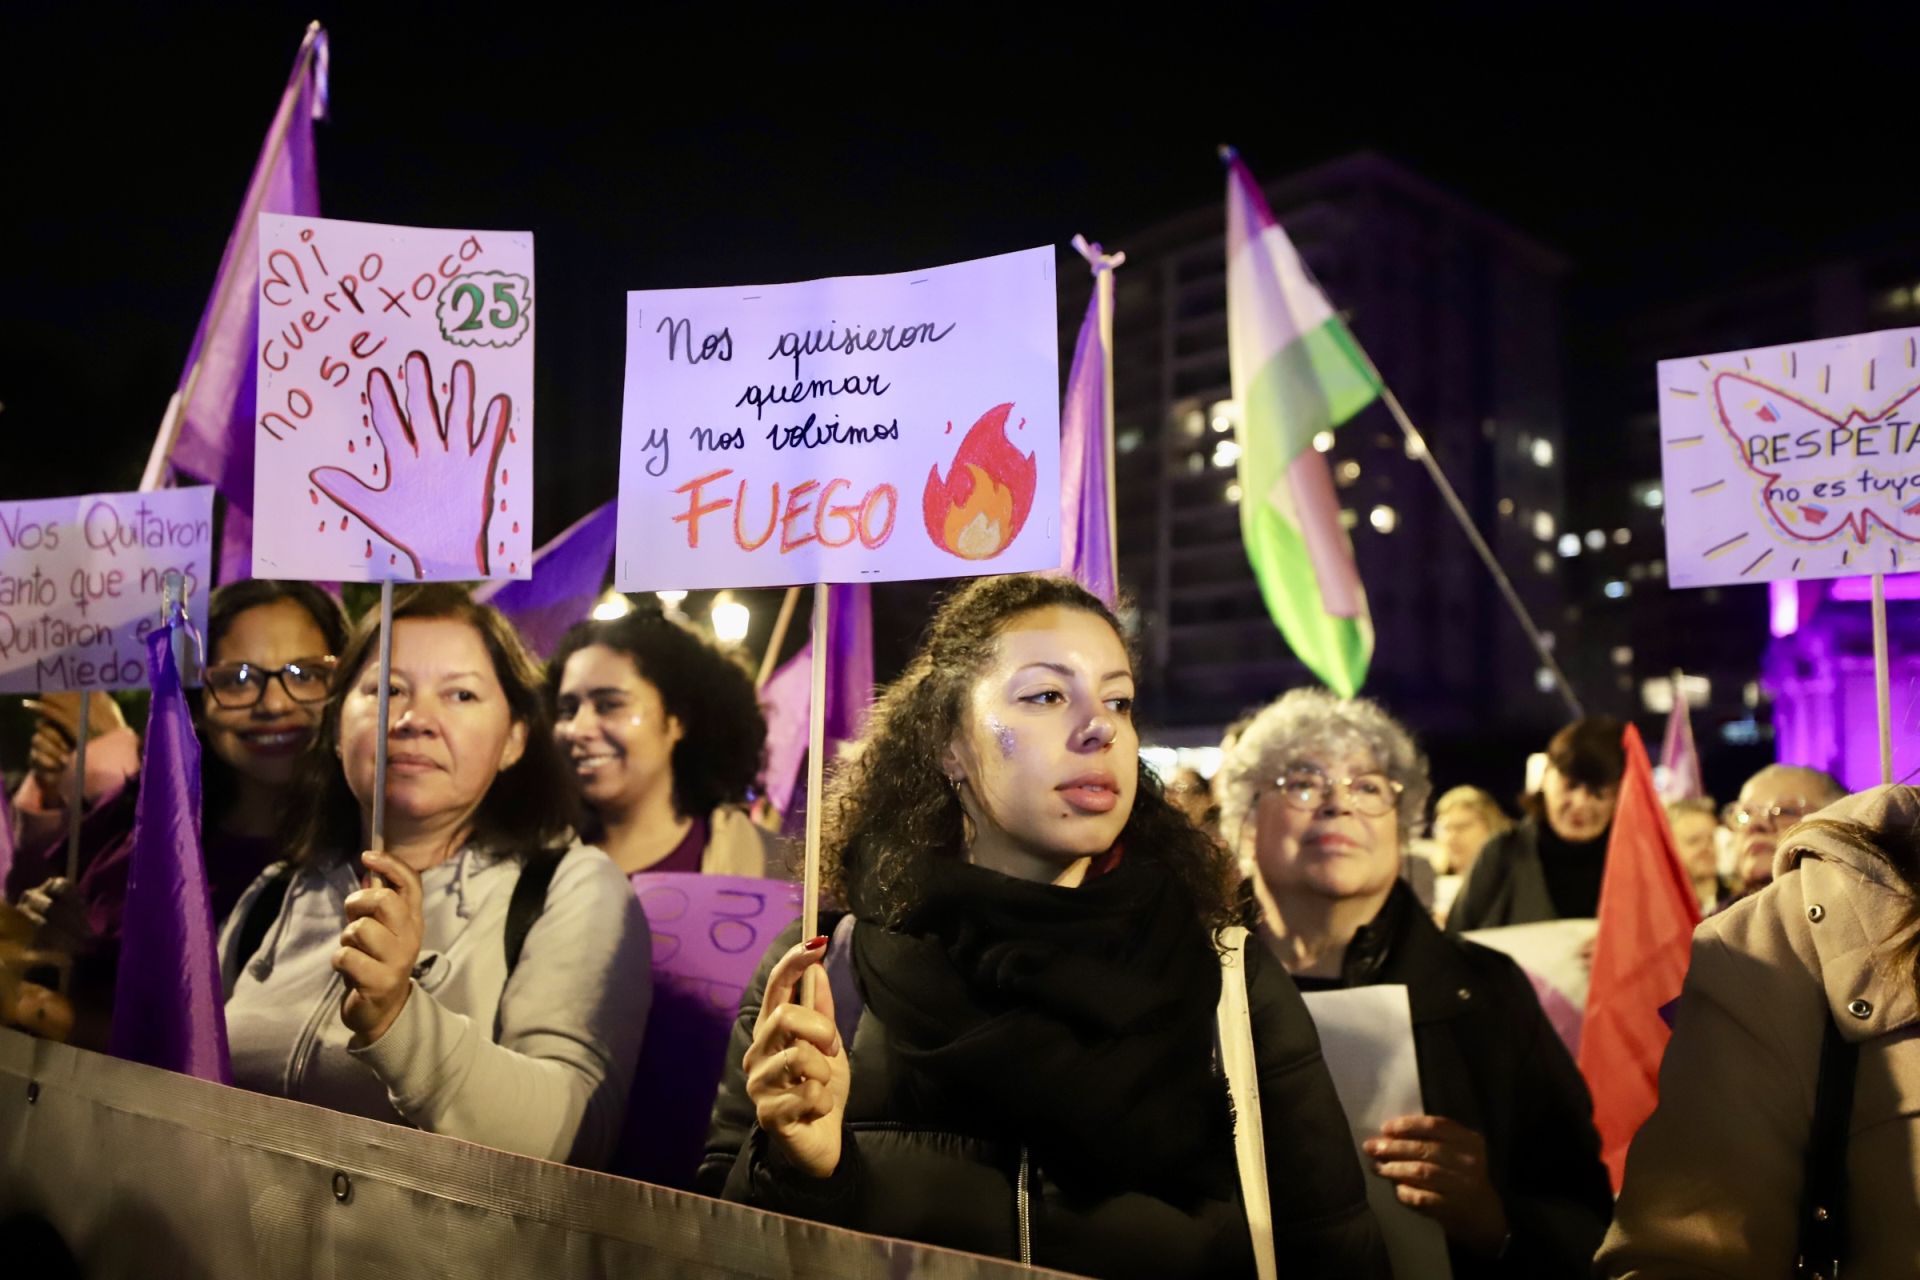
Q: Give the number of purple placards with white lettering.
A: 0